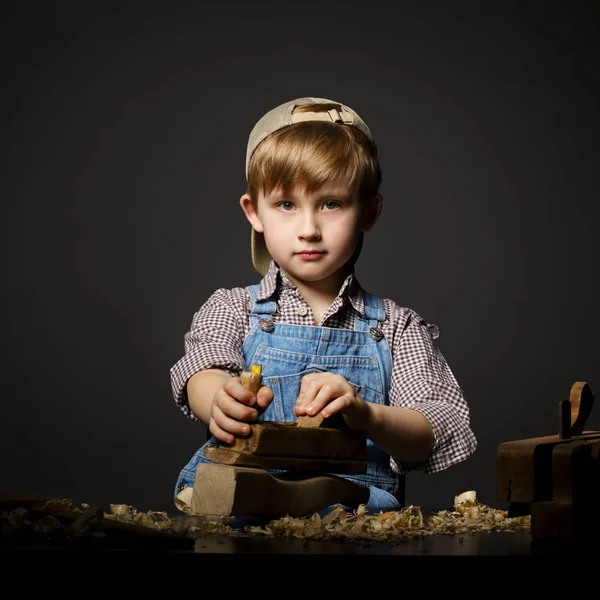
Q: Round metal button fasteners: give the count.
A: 2